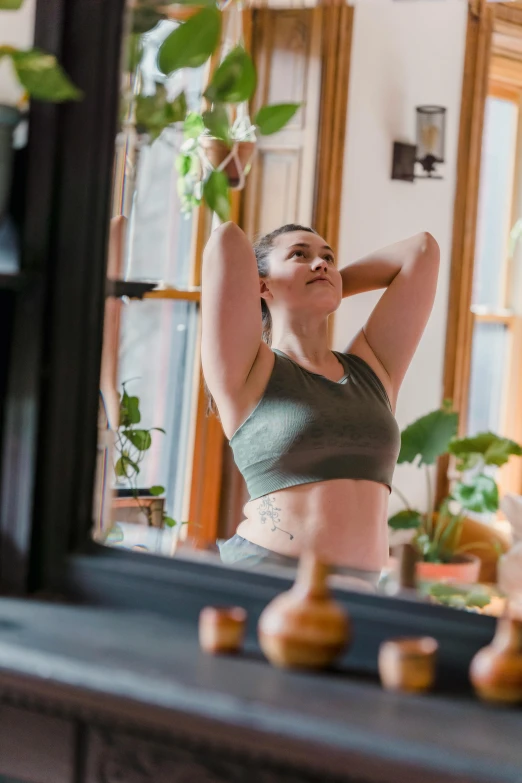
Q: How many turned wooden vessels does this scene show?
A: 4